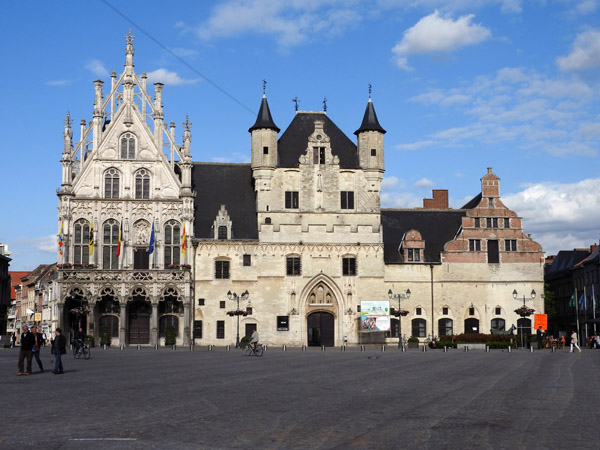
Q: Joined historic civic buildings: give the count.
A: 3